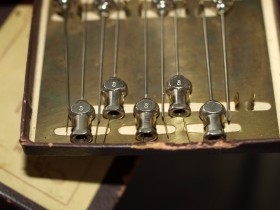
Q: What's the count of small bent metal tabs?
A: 2